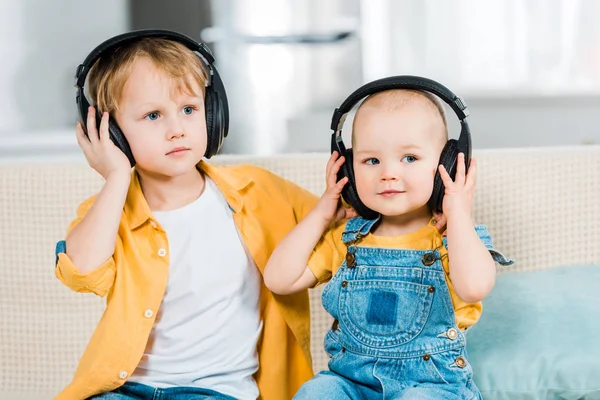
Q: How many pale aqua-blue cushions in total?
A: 1